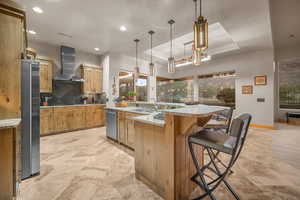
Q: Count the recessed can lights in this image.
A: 4